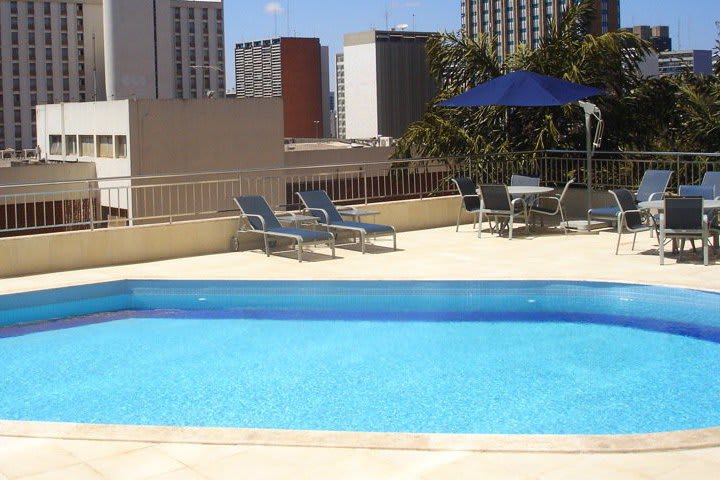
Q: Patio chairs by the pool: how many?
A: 11